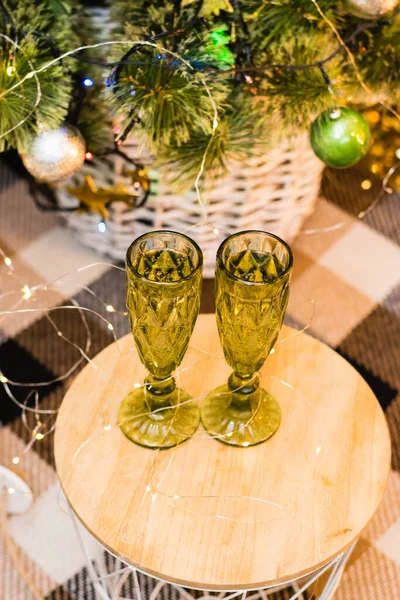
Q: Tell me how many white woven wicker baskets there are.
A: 1